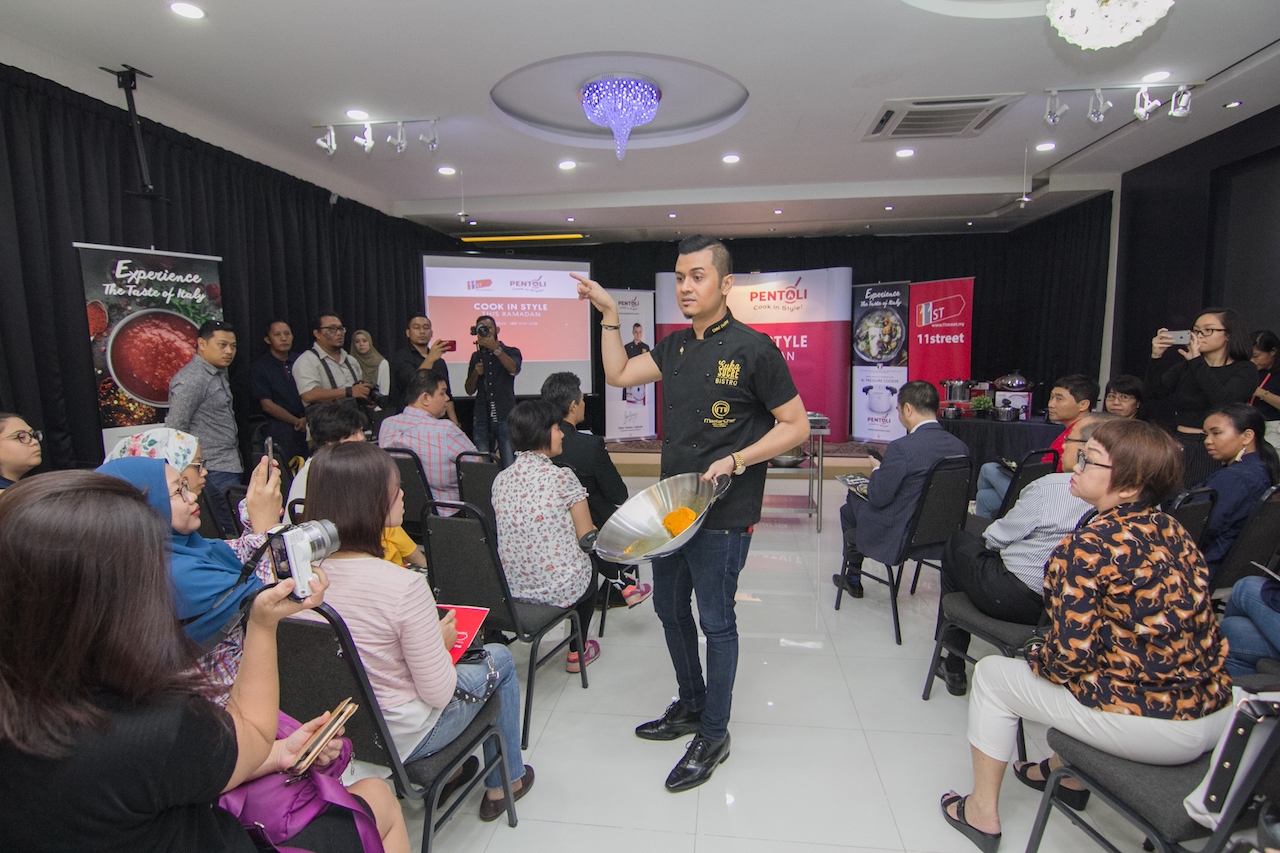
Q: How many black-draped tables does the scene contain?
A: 1